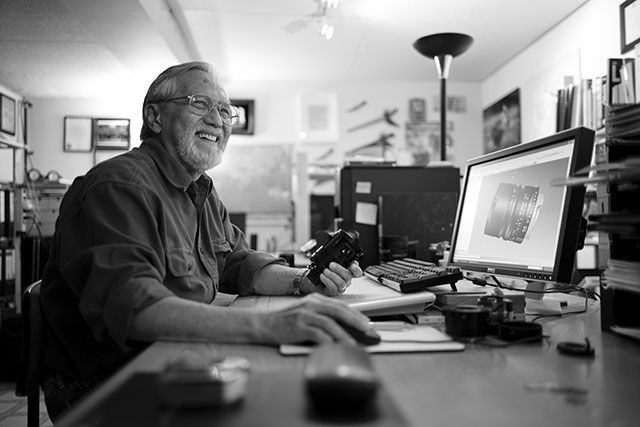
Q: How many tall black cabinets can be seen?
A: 1